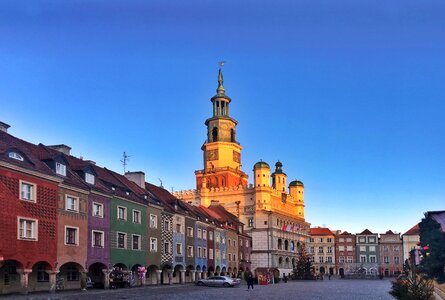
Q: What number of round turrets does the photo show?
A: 3